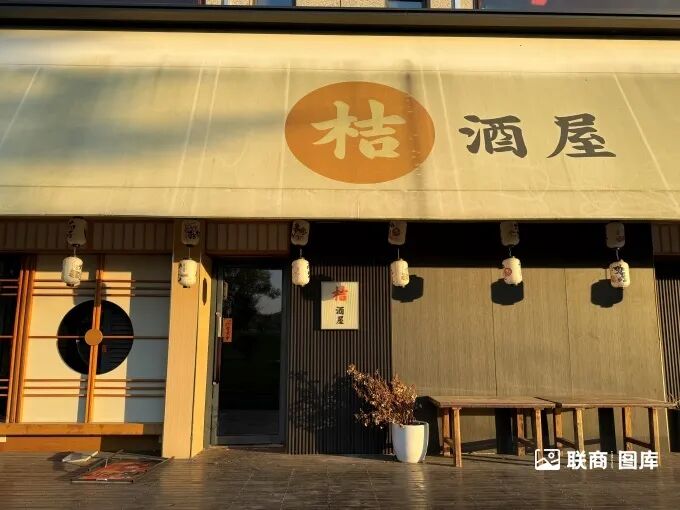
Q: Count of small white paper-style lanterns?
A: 12